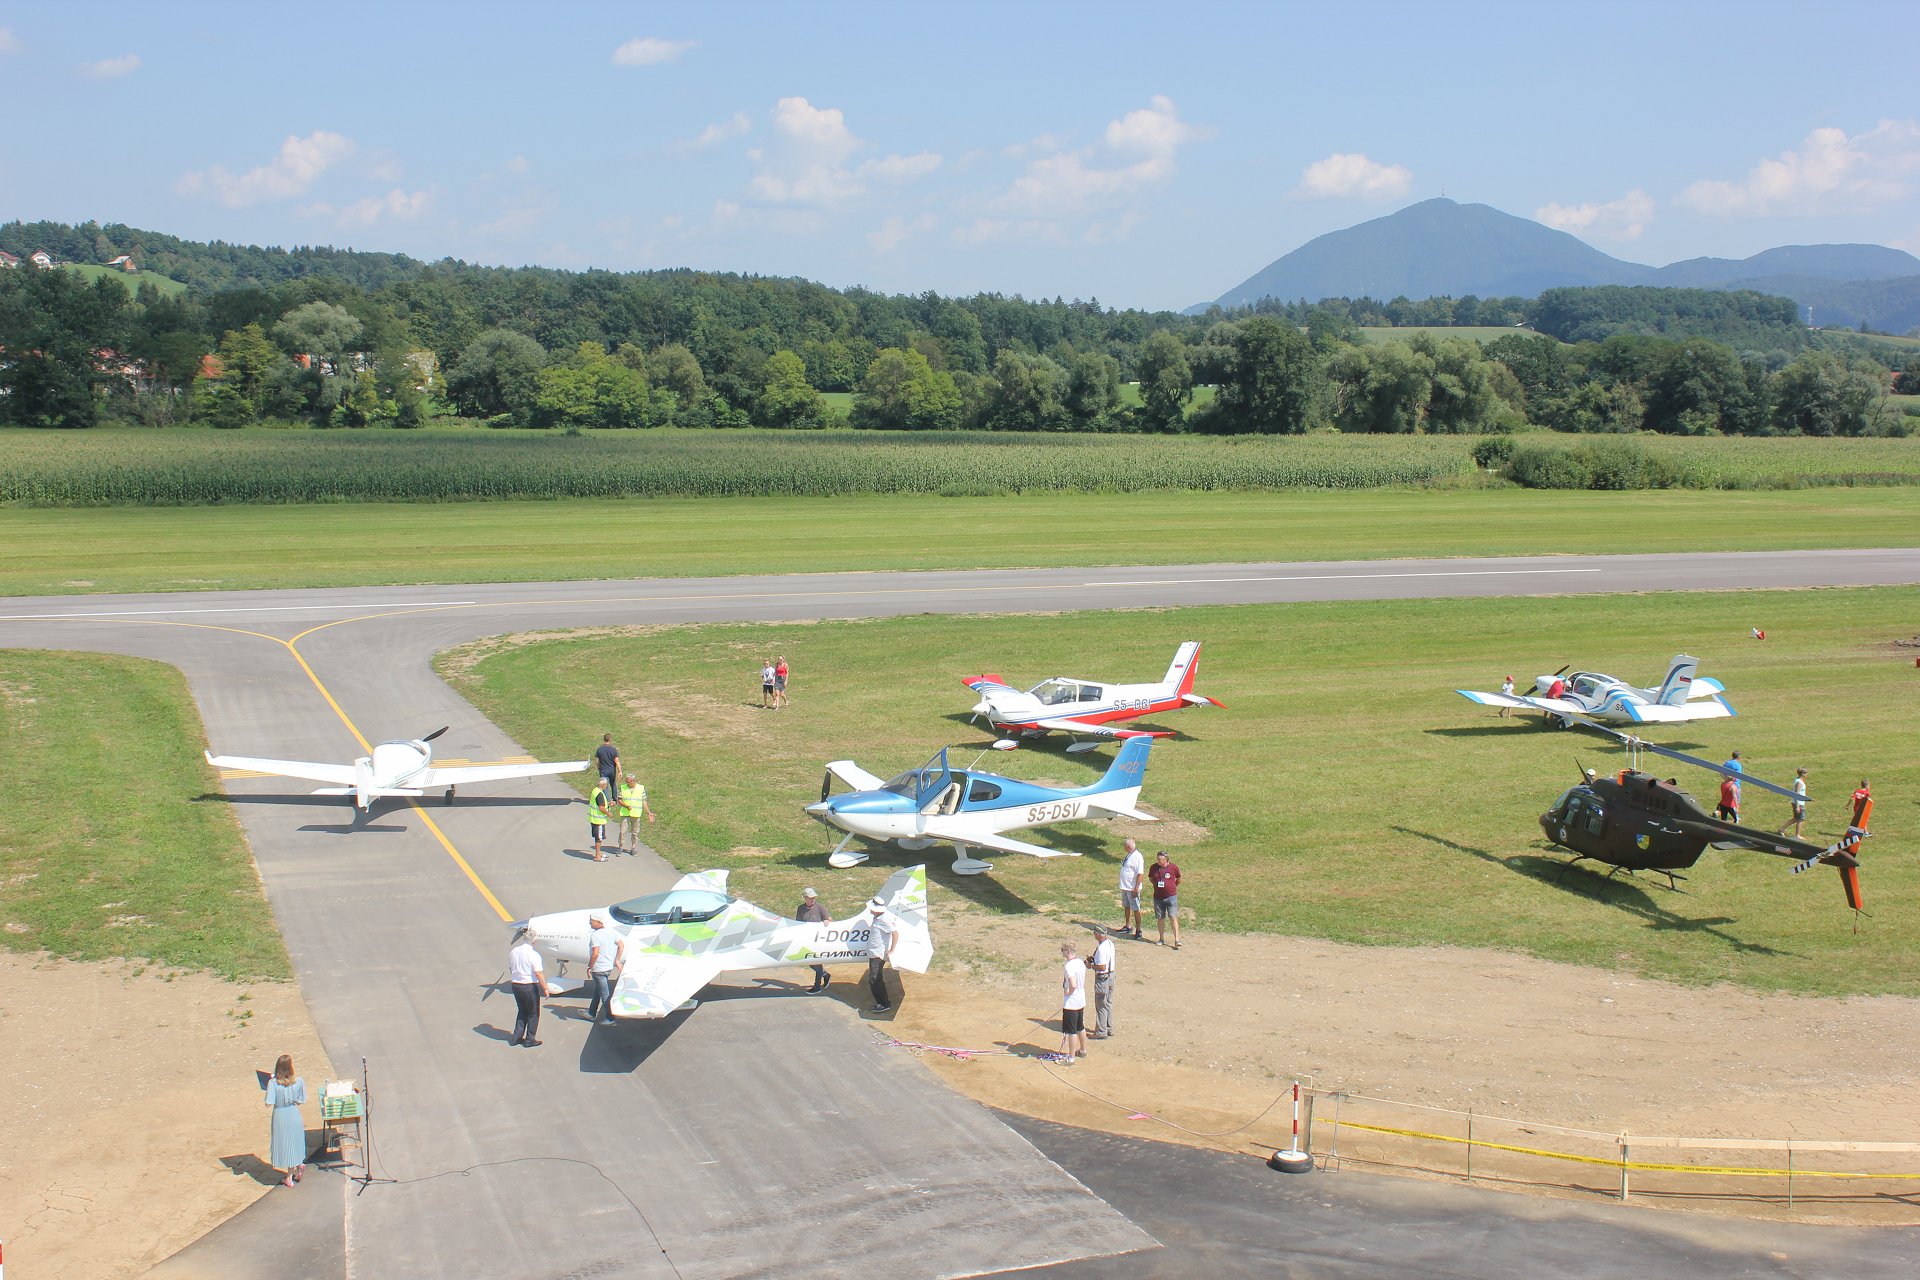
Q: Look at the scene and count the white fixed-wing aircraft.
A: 5